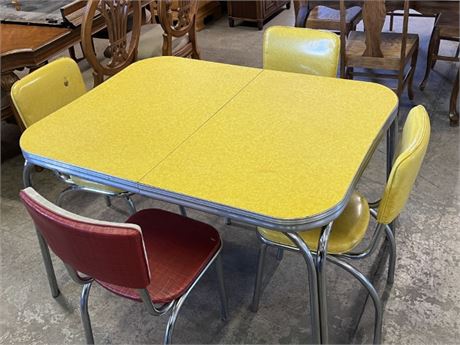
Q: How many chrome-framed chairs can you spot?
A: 4